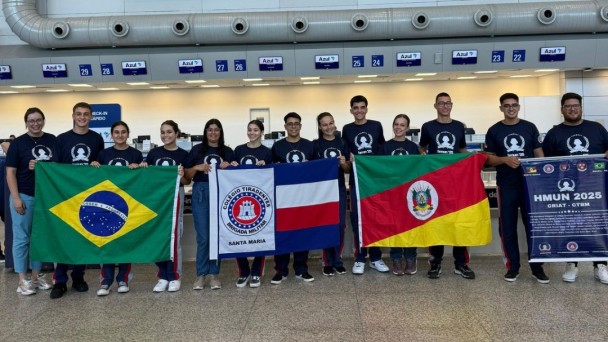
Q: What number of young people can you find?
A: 13